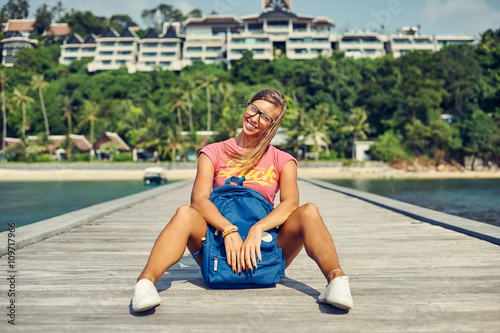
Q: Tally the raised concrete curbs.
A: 2